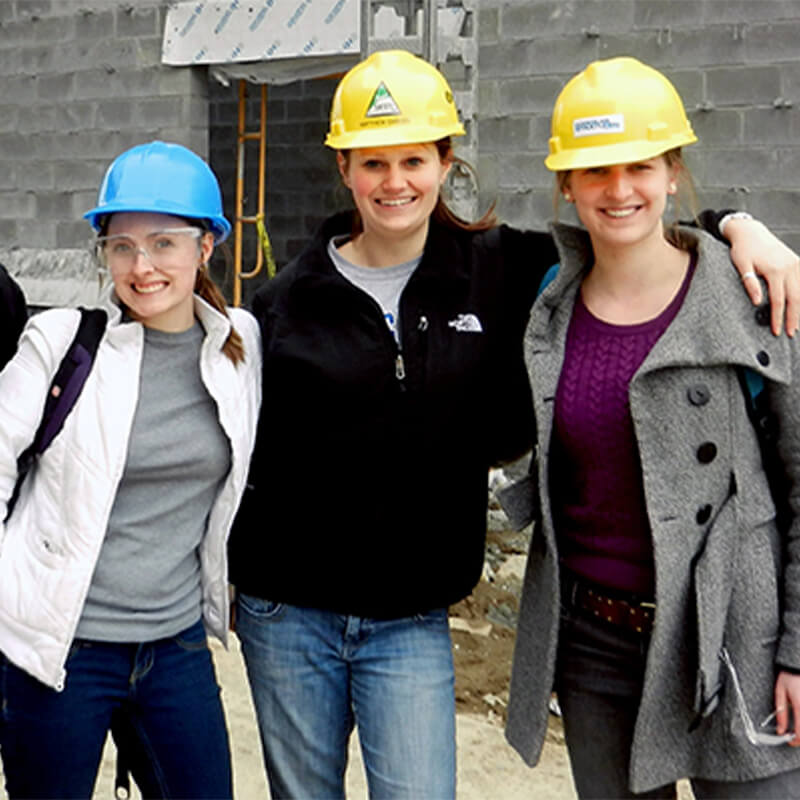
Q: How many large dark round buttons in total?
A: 5